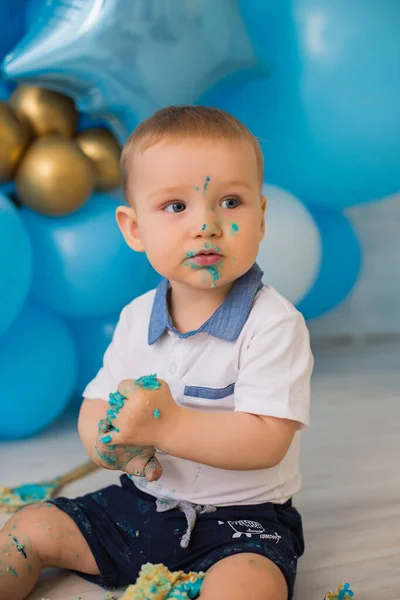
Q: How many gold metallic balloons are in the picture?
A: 4